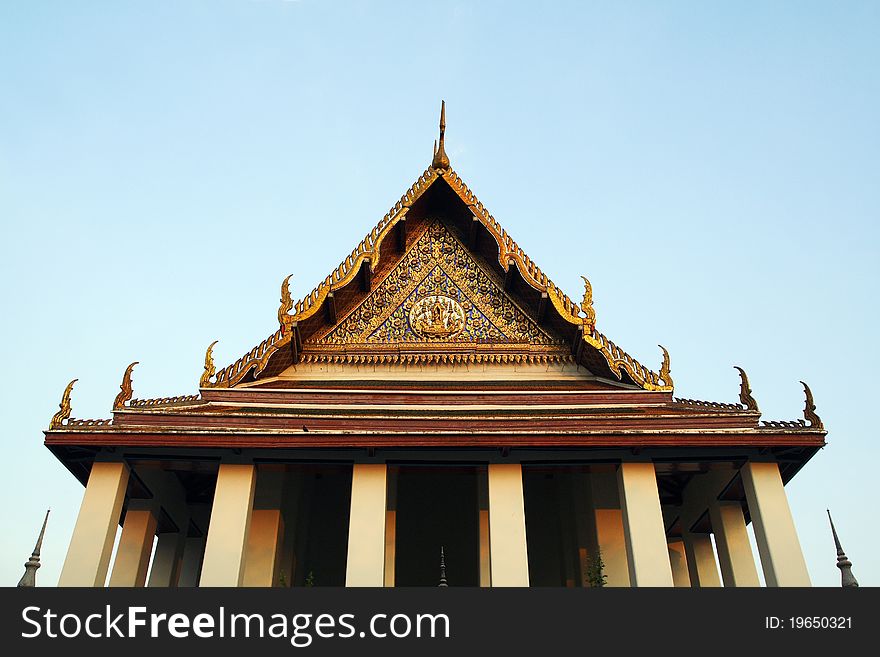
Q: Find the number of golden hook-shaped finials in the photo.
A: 8